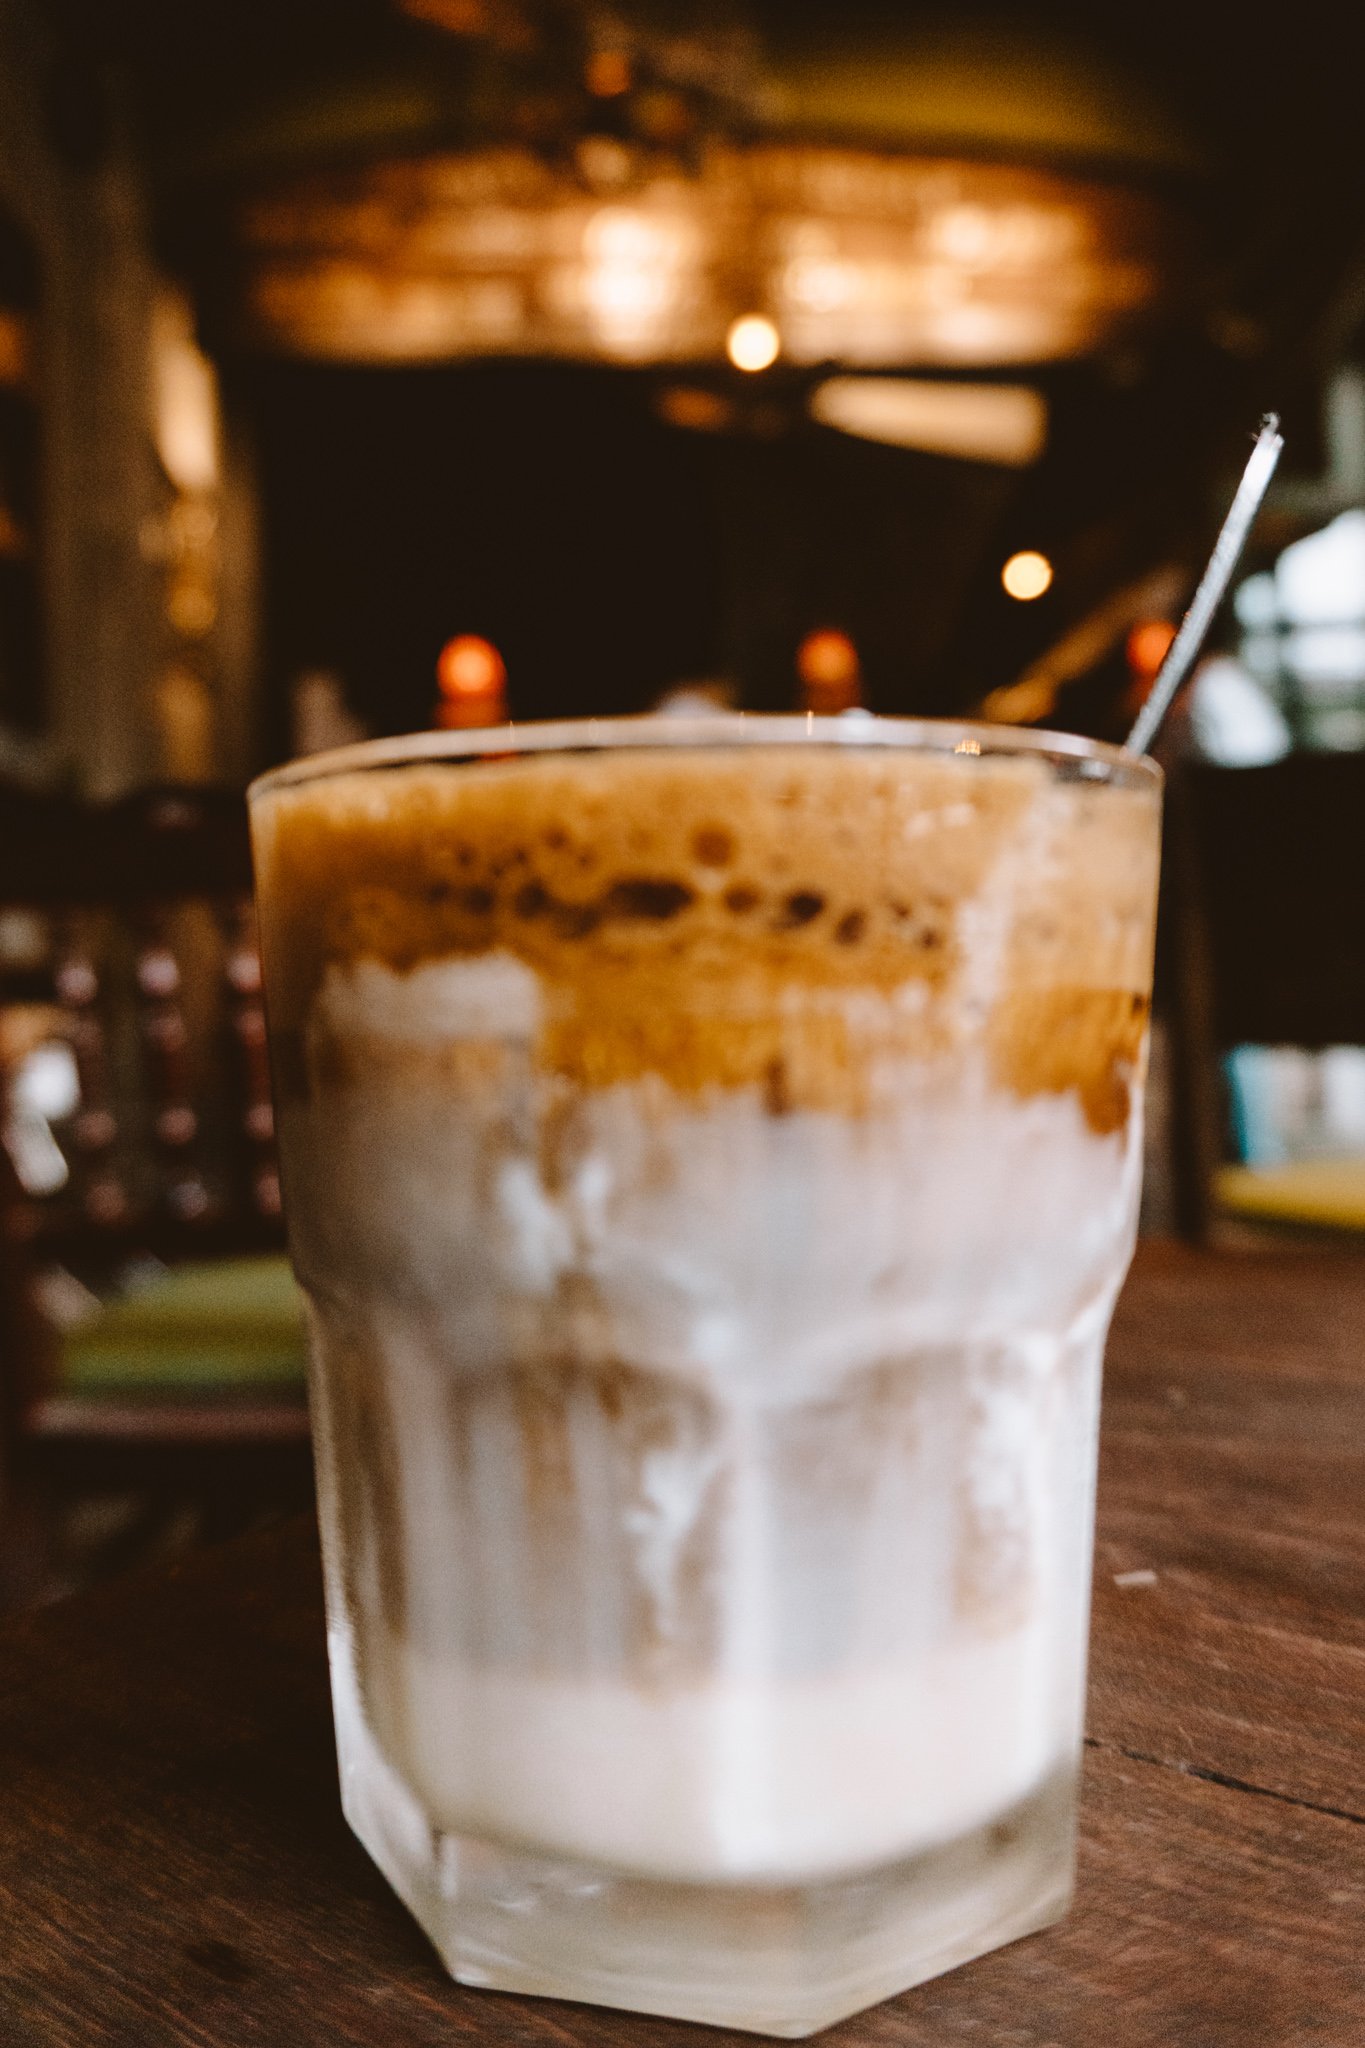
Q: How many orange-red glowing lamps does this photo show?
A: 3